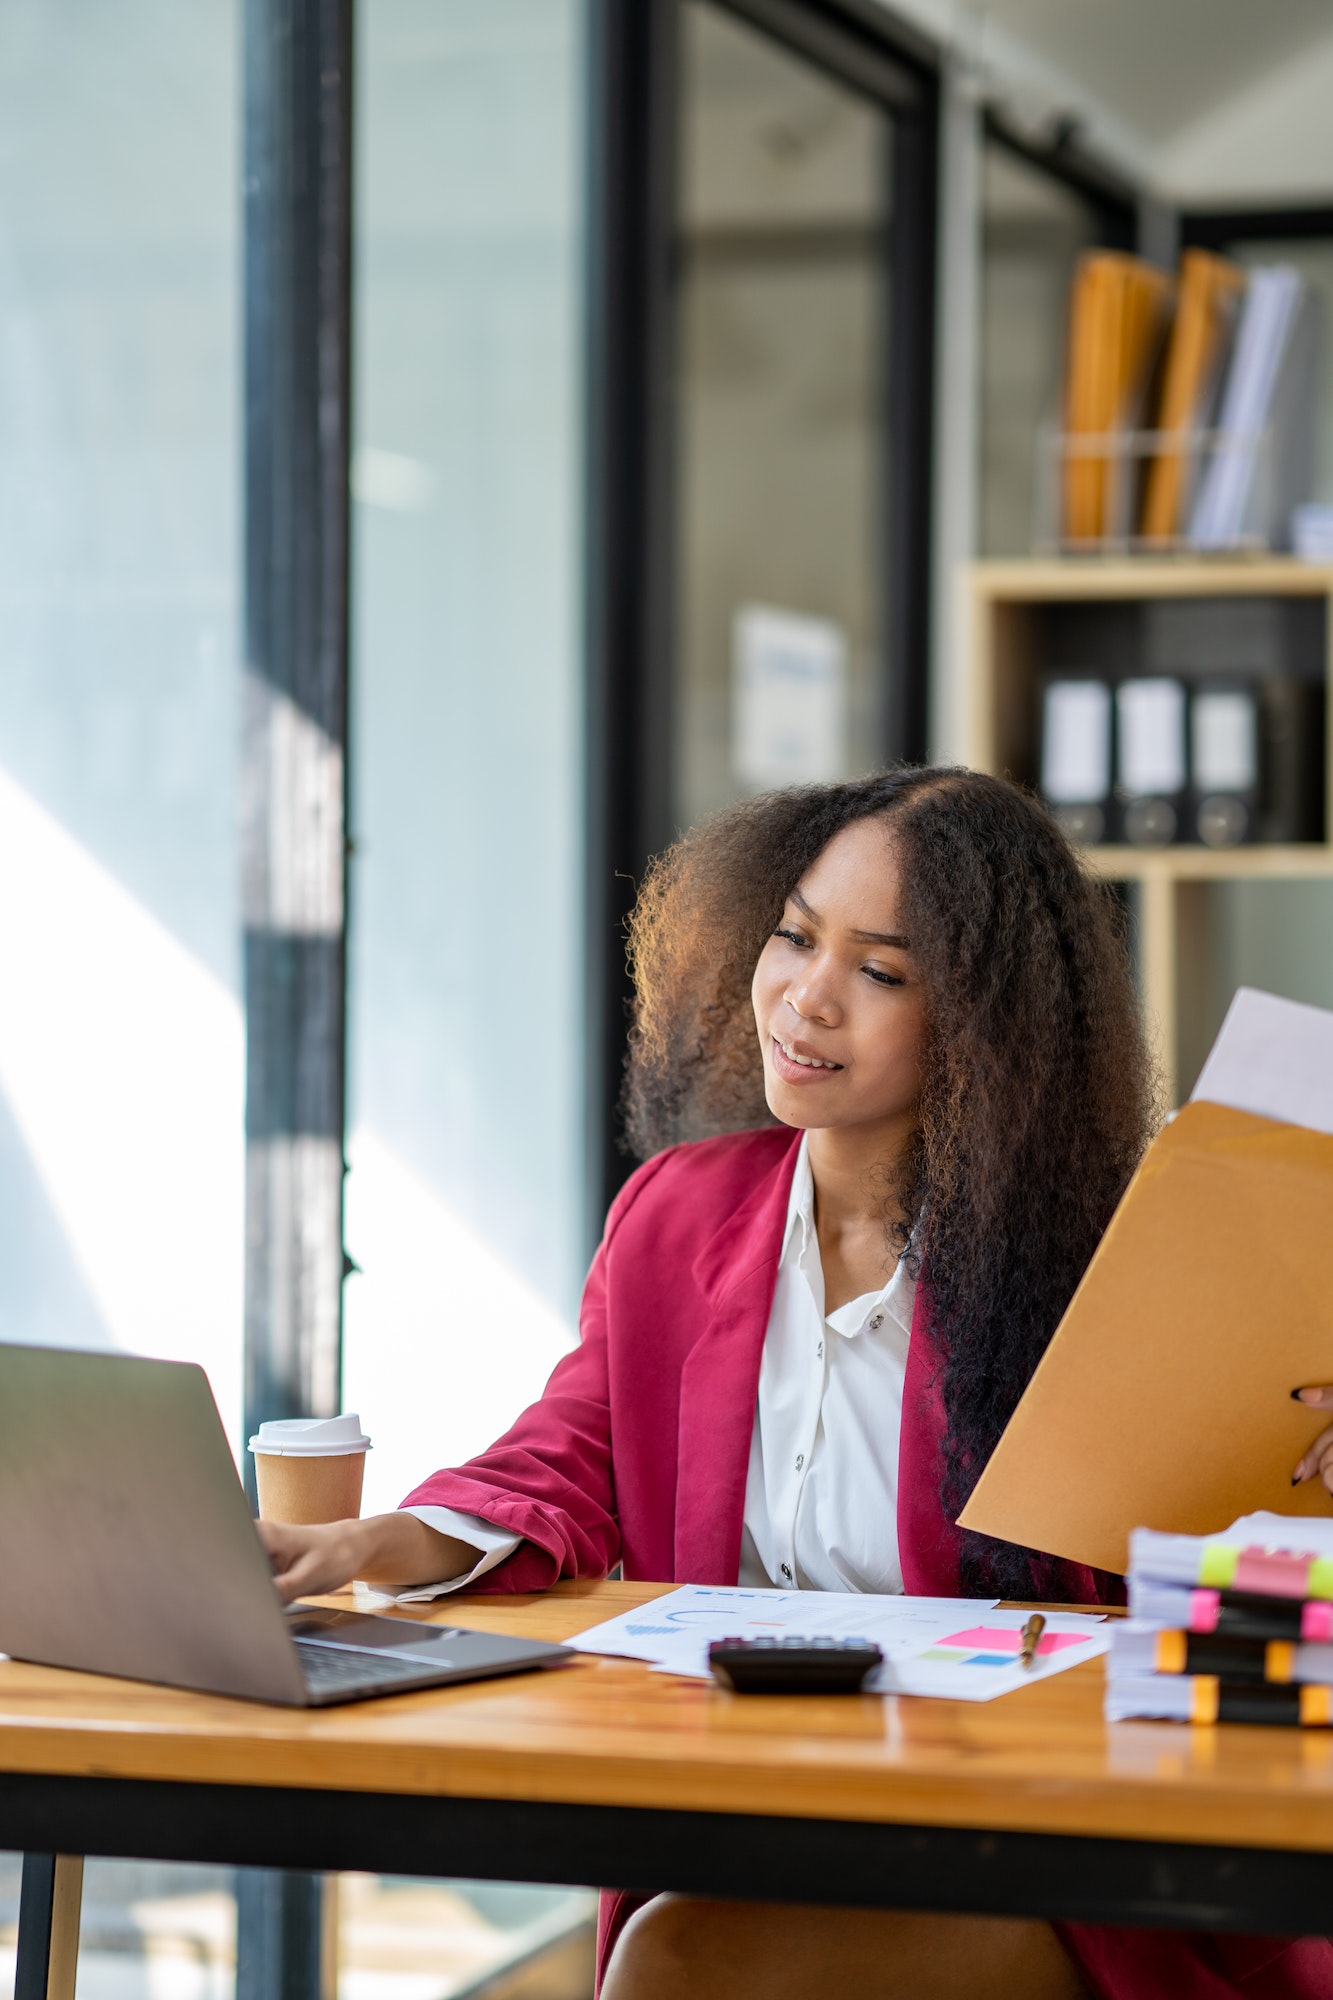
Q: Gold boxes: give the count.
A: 0